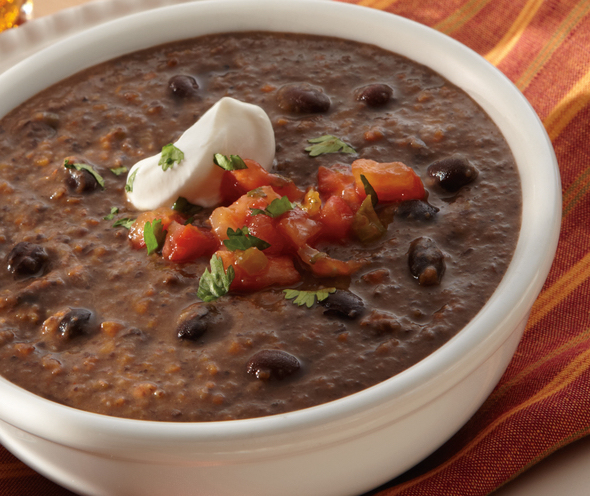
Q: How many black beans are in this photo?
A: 12